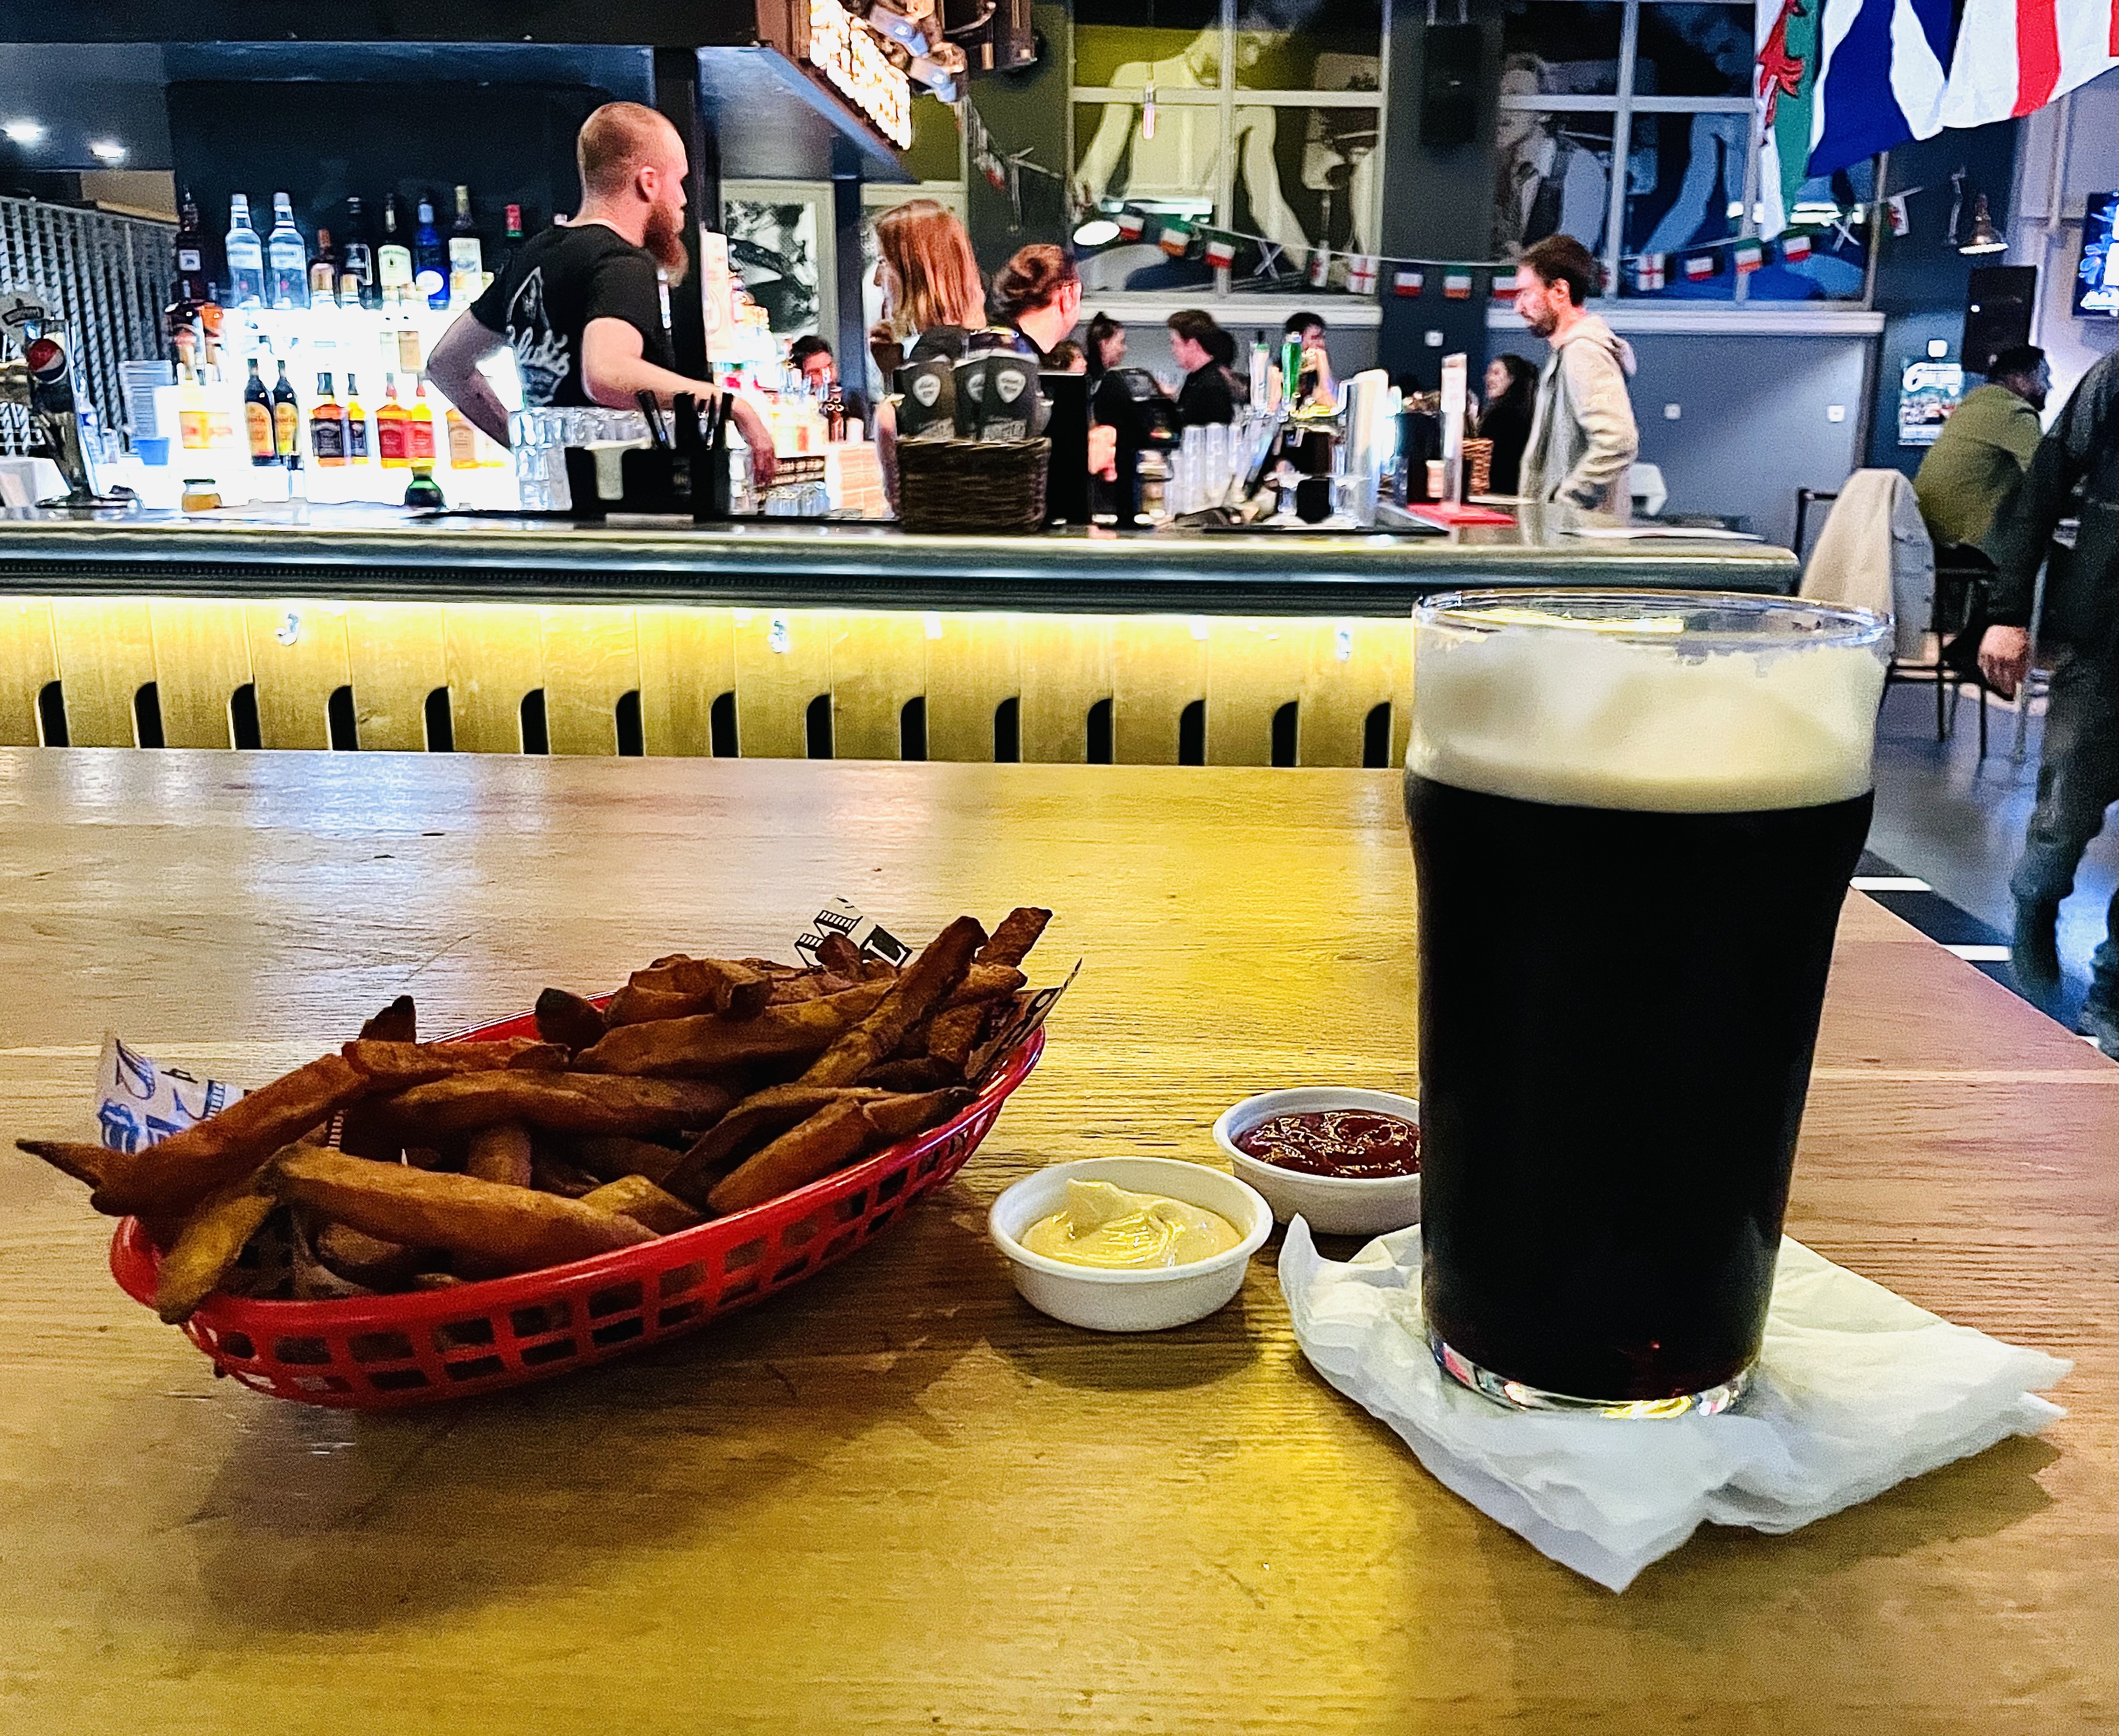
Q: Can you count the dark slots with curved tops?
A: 15